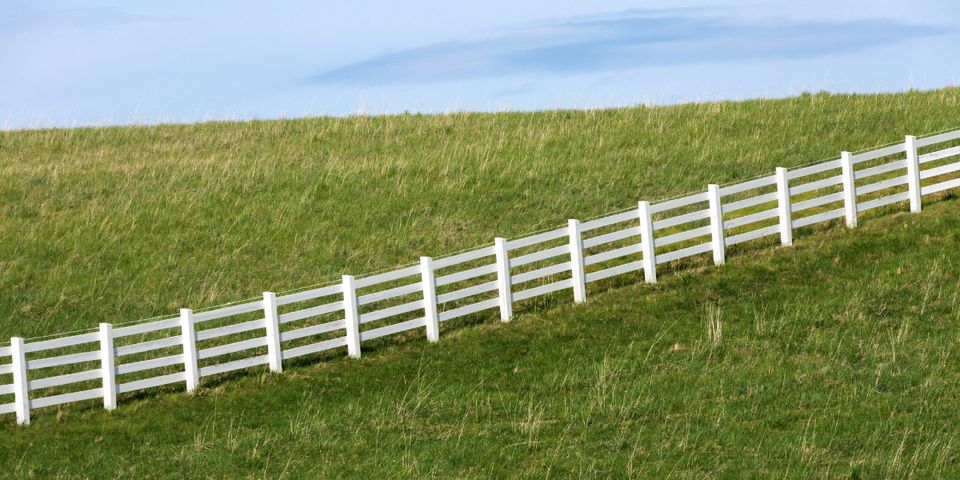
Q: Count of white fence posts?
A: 13